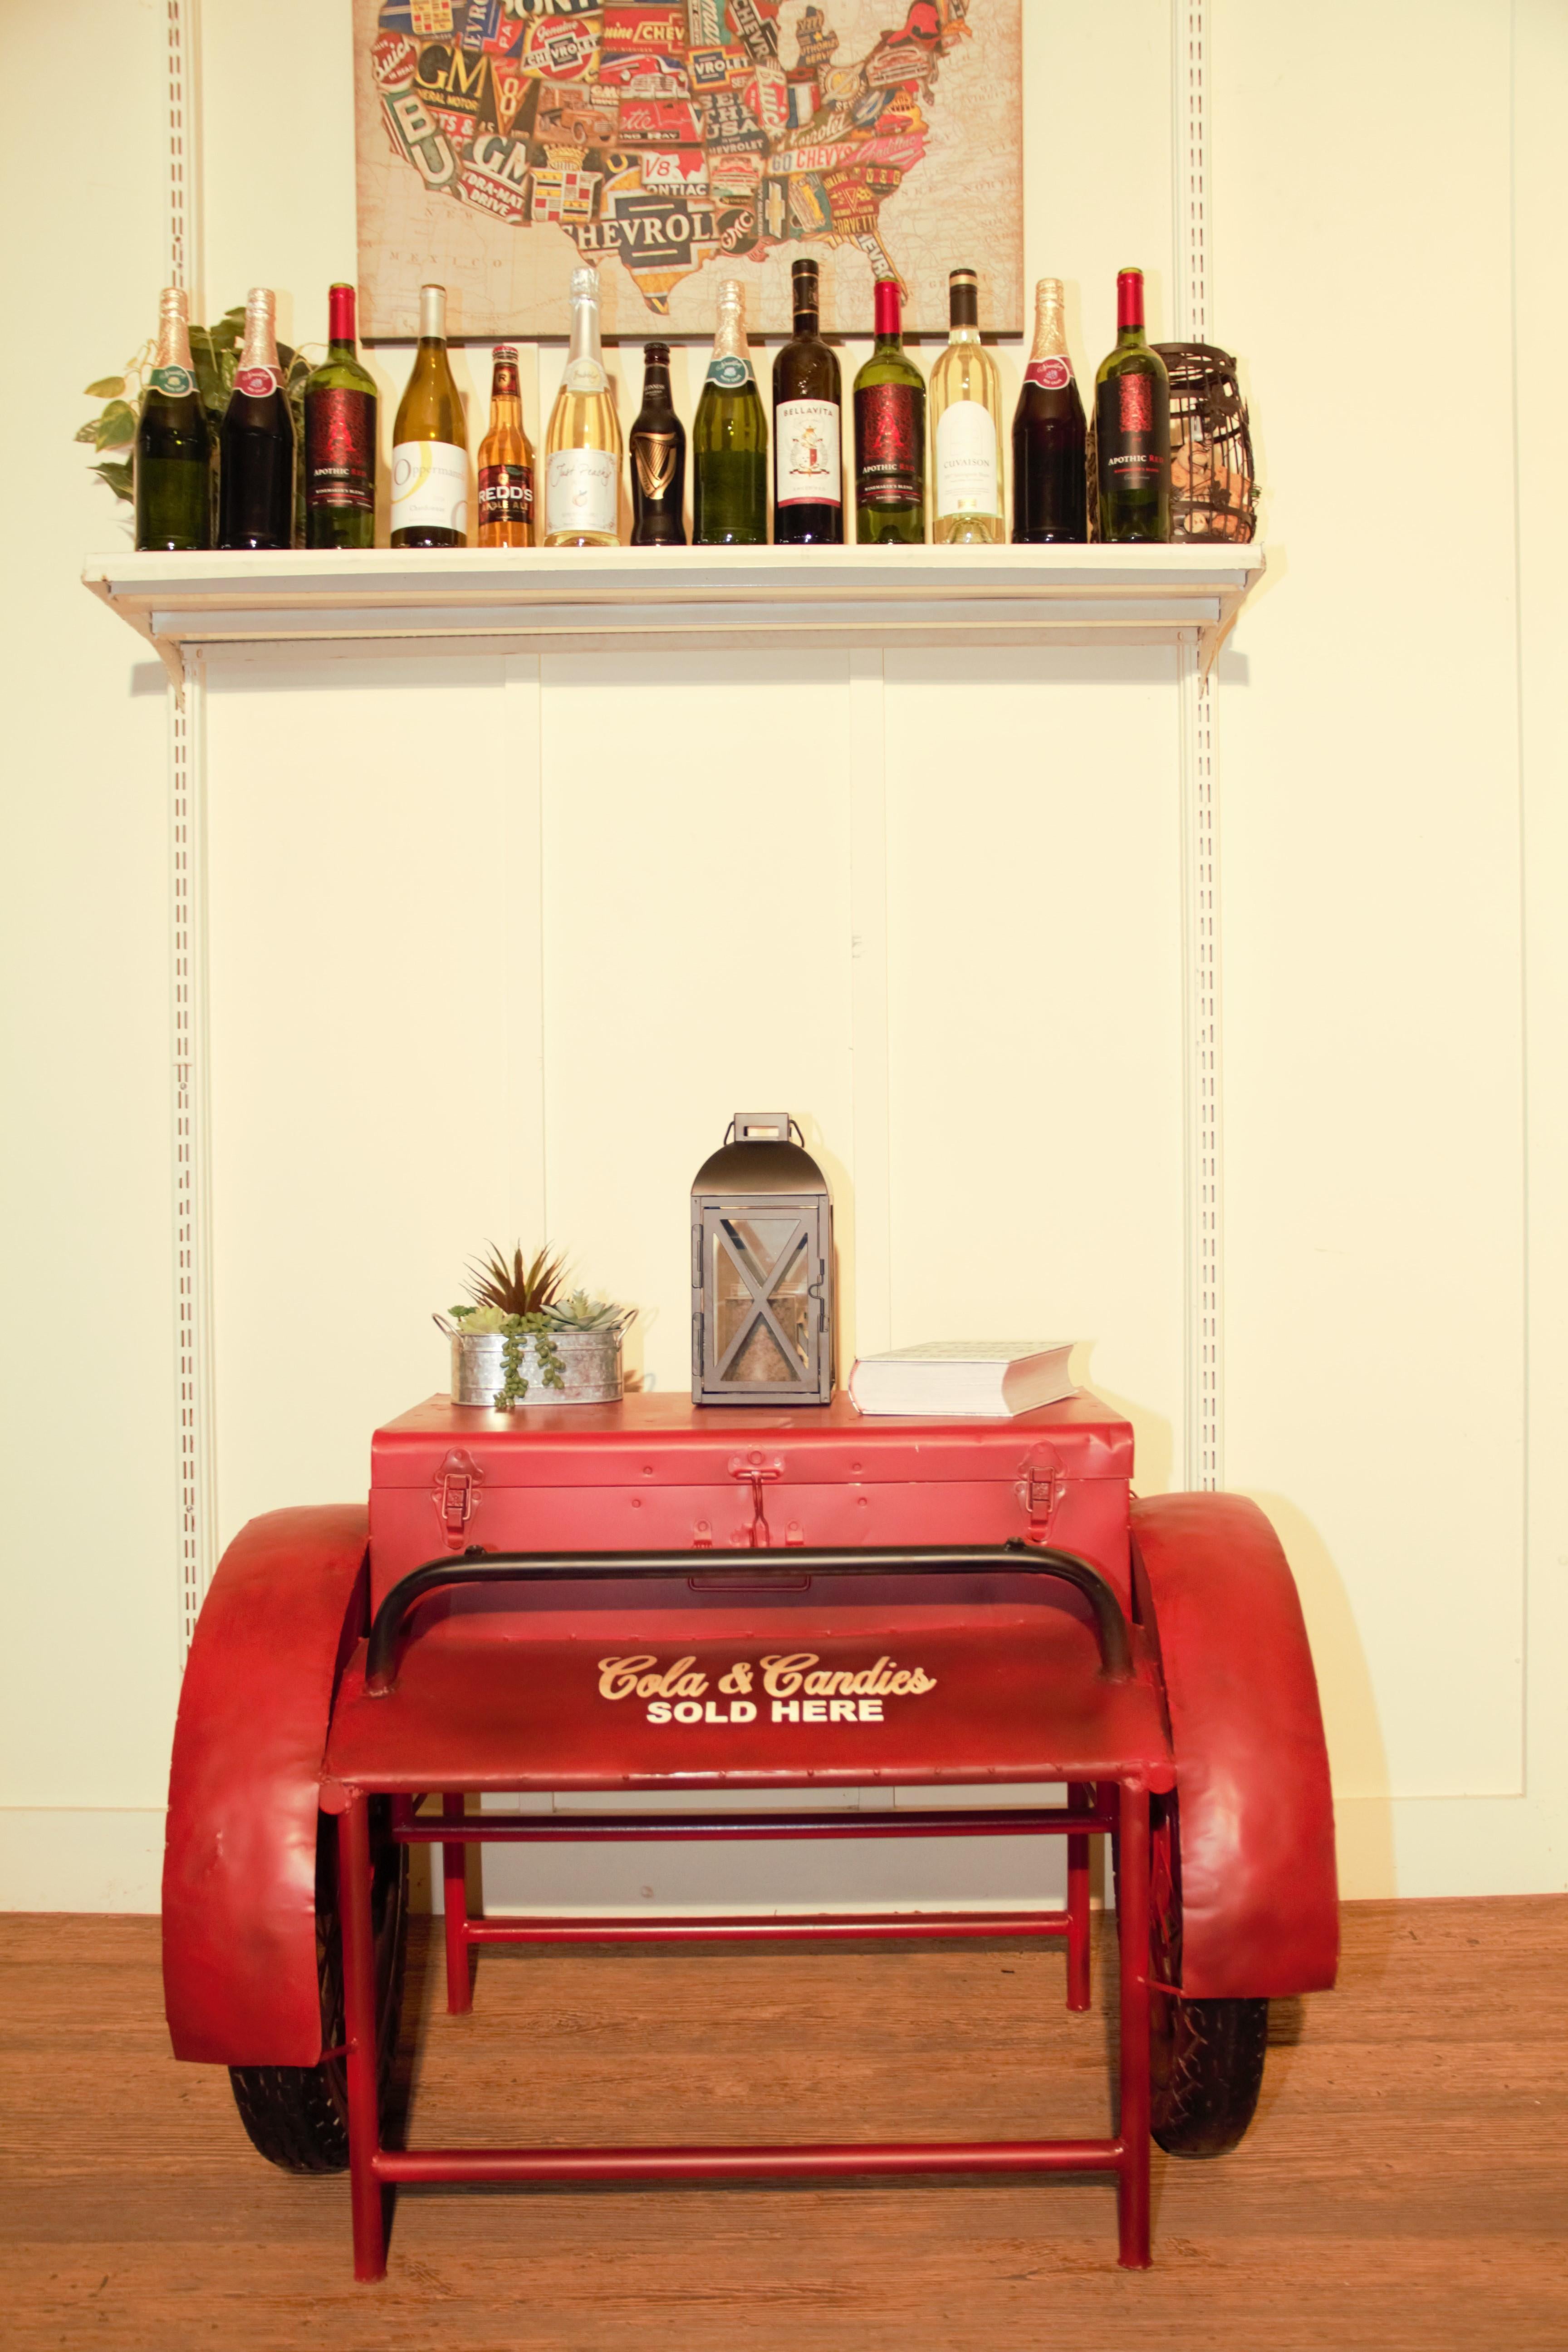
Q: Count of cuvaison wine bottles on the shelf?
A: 1